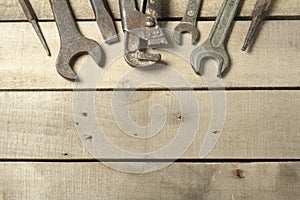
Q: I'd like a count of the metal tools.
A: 7